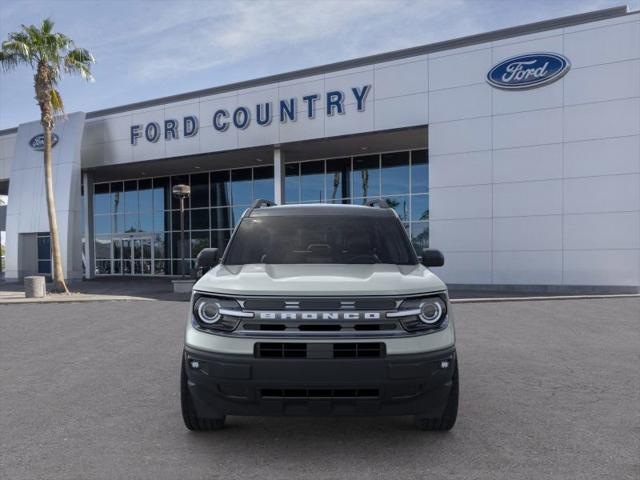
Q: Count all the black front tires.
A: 2